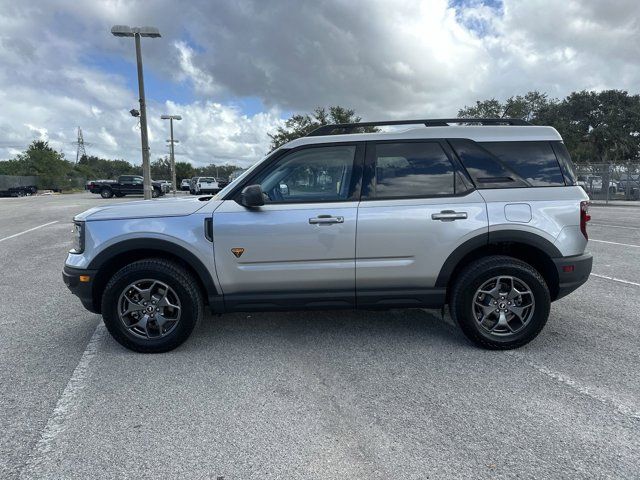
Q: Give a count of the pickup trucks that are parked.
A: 2